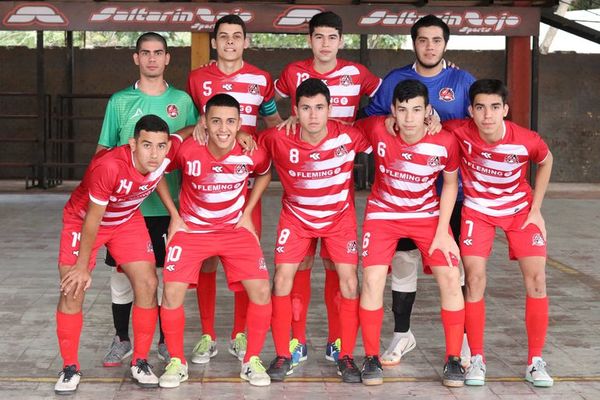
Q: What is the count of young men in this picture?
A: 9